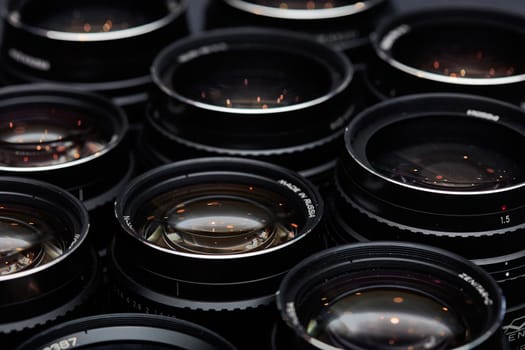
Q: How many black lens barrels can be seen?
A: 10